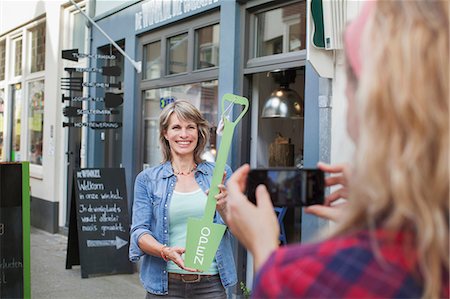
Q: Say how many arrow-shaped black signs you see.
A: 6